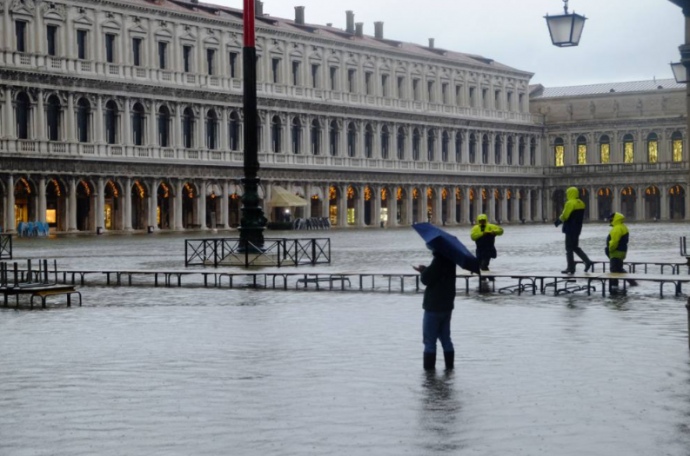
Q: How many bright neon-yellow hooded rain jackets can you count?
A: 3